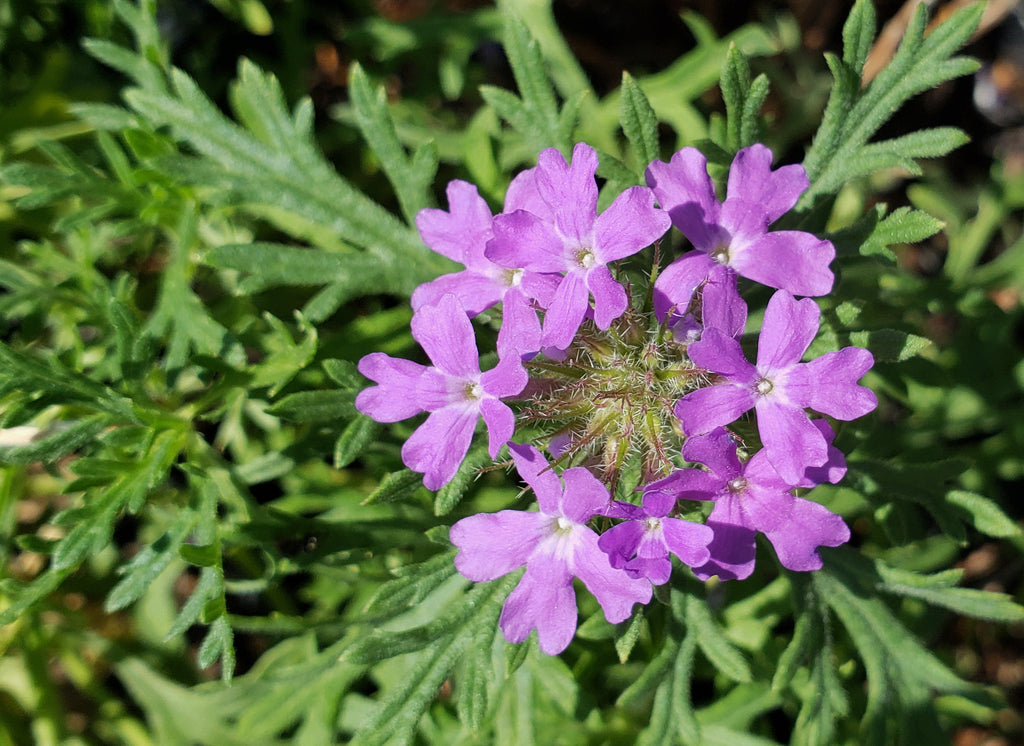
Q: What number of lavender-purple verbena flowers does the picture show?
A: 8